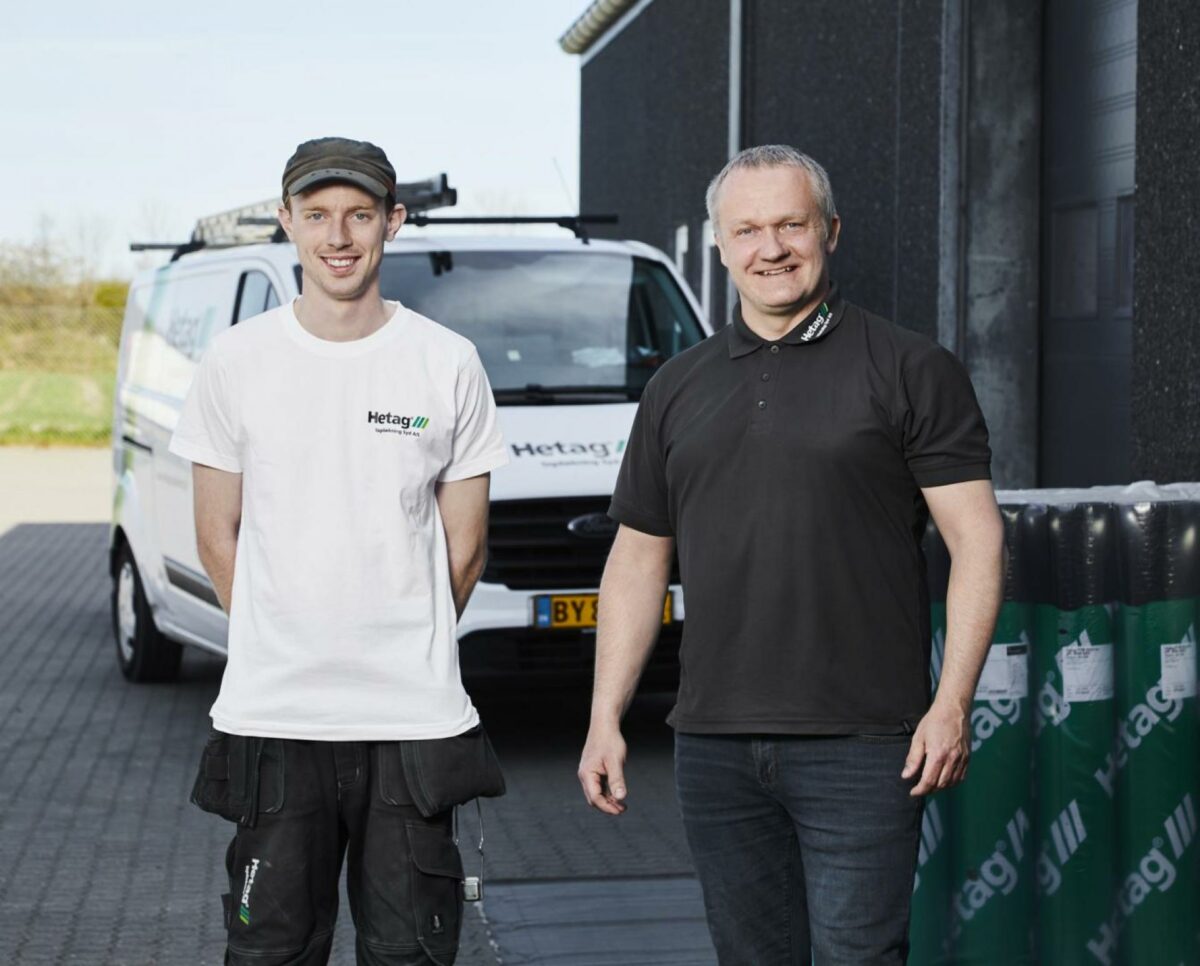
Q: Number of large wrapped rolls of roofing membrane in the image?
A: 4